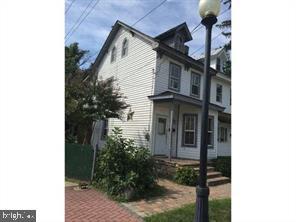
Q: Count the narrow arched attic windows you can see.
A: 2